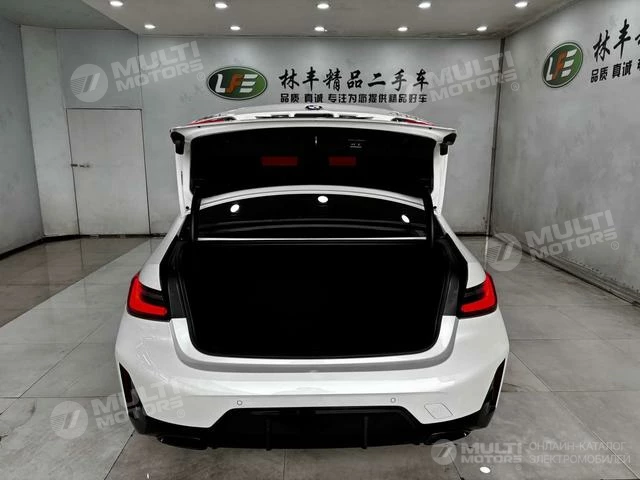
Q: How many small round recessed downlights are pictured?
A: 10